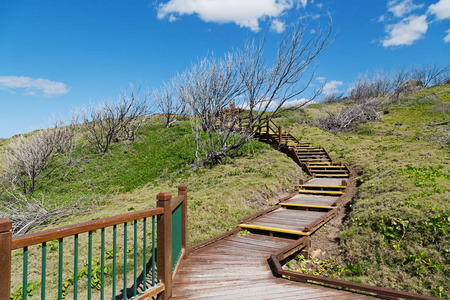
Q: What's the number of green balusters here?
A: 11